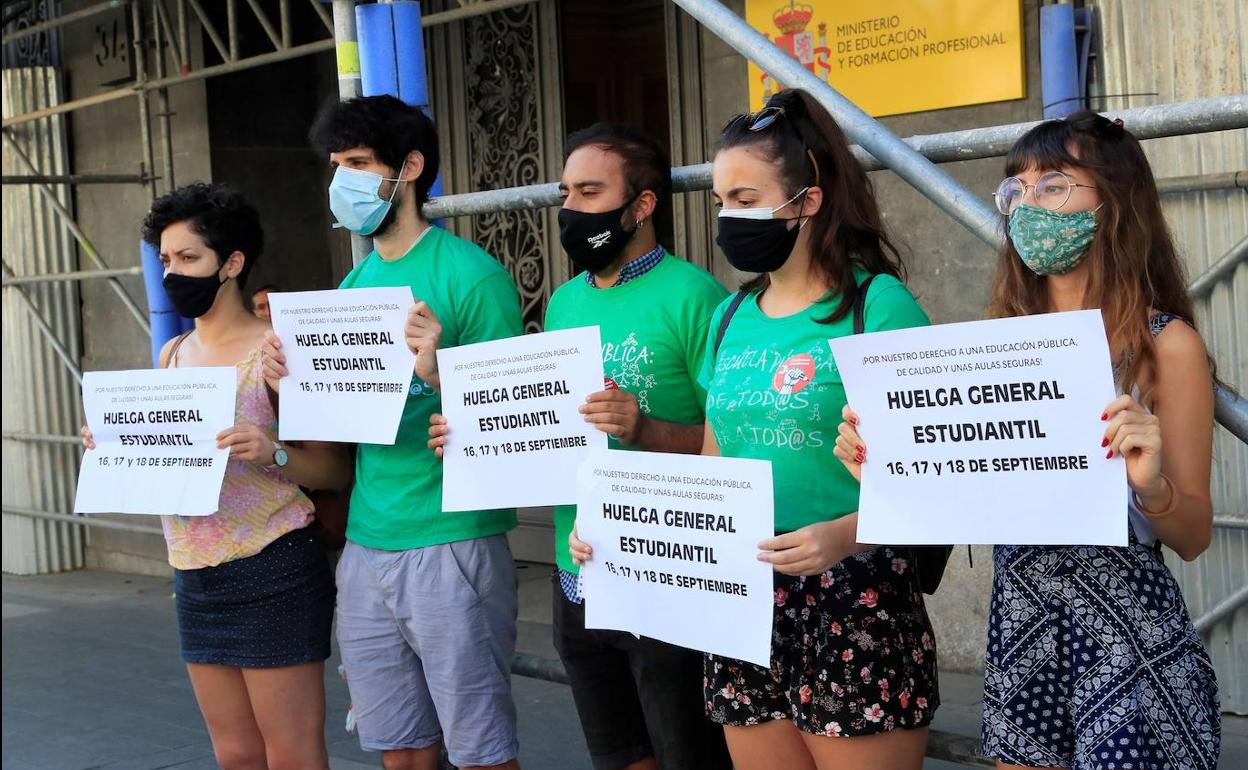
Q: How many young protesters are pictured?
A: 5